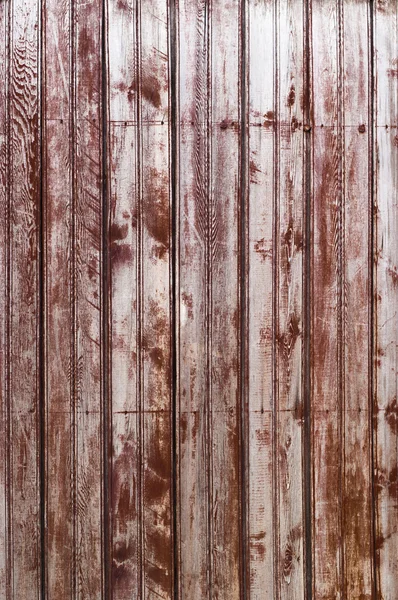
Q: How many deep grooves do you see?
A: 6